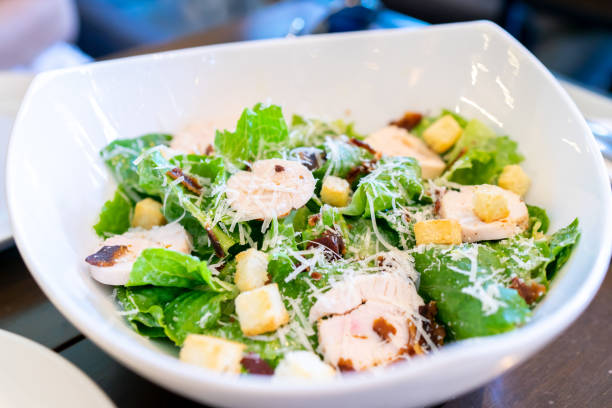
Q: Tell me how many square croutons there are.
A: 10